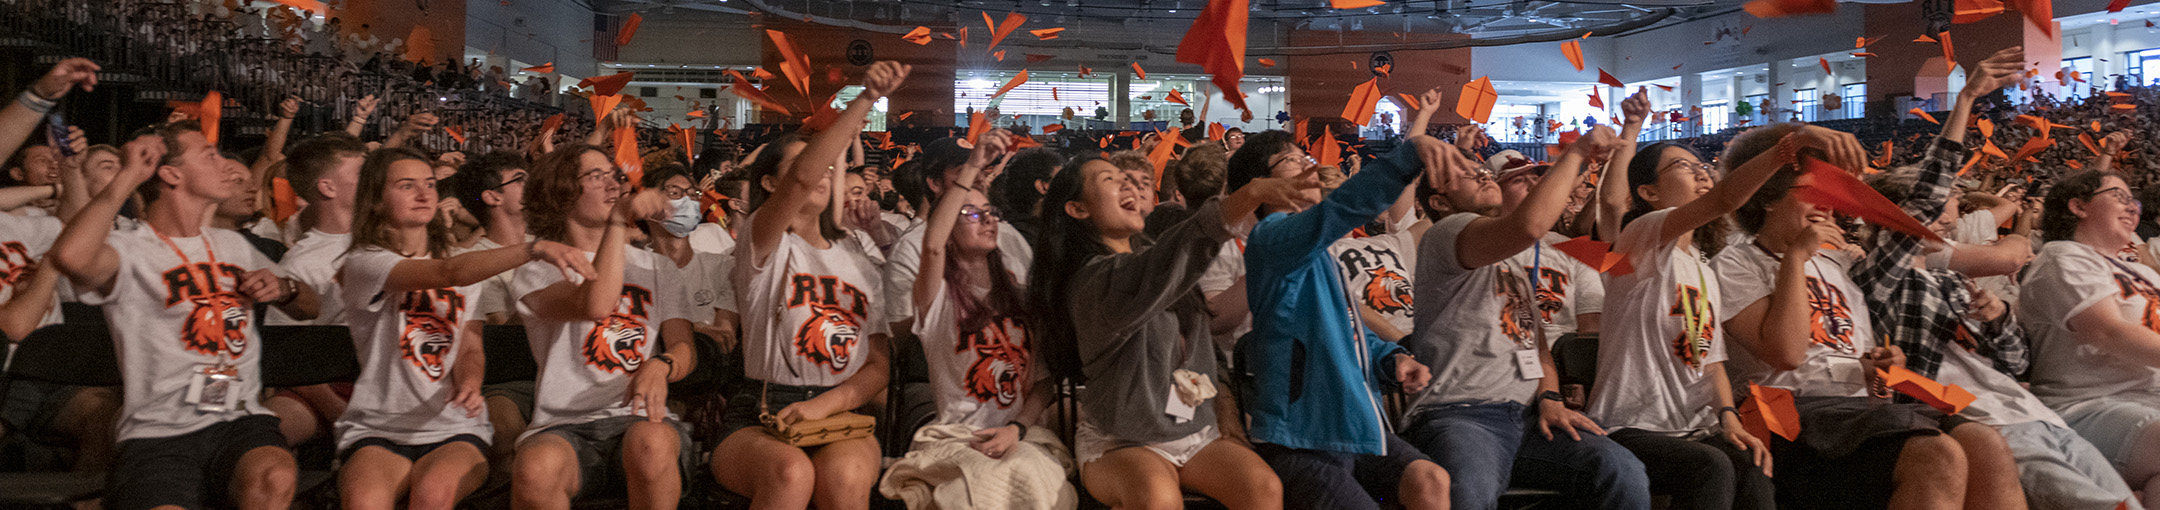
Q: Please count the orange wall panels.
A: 4